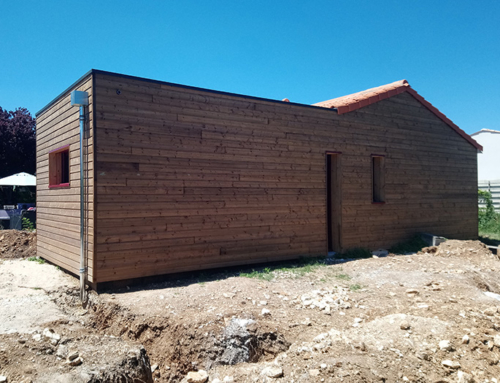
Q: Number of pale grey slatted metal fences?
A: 1